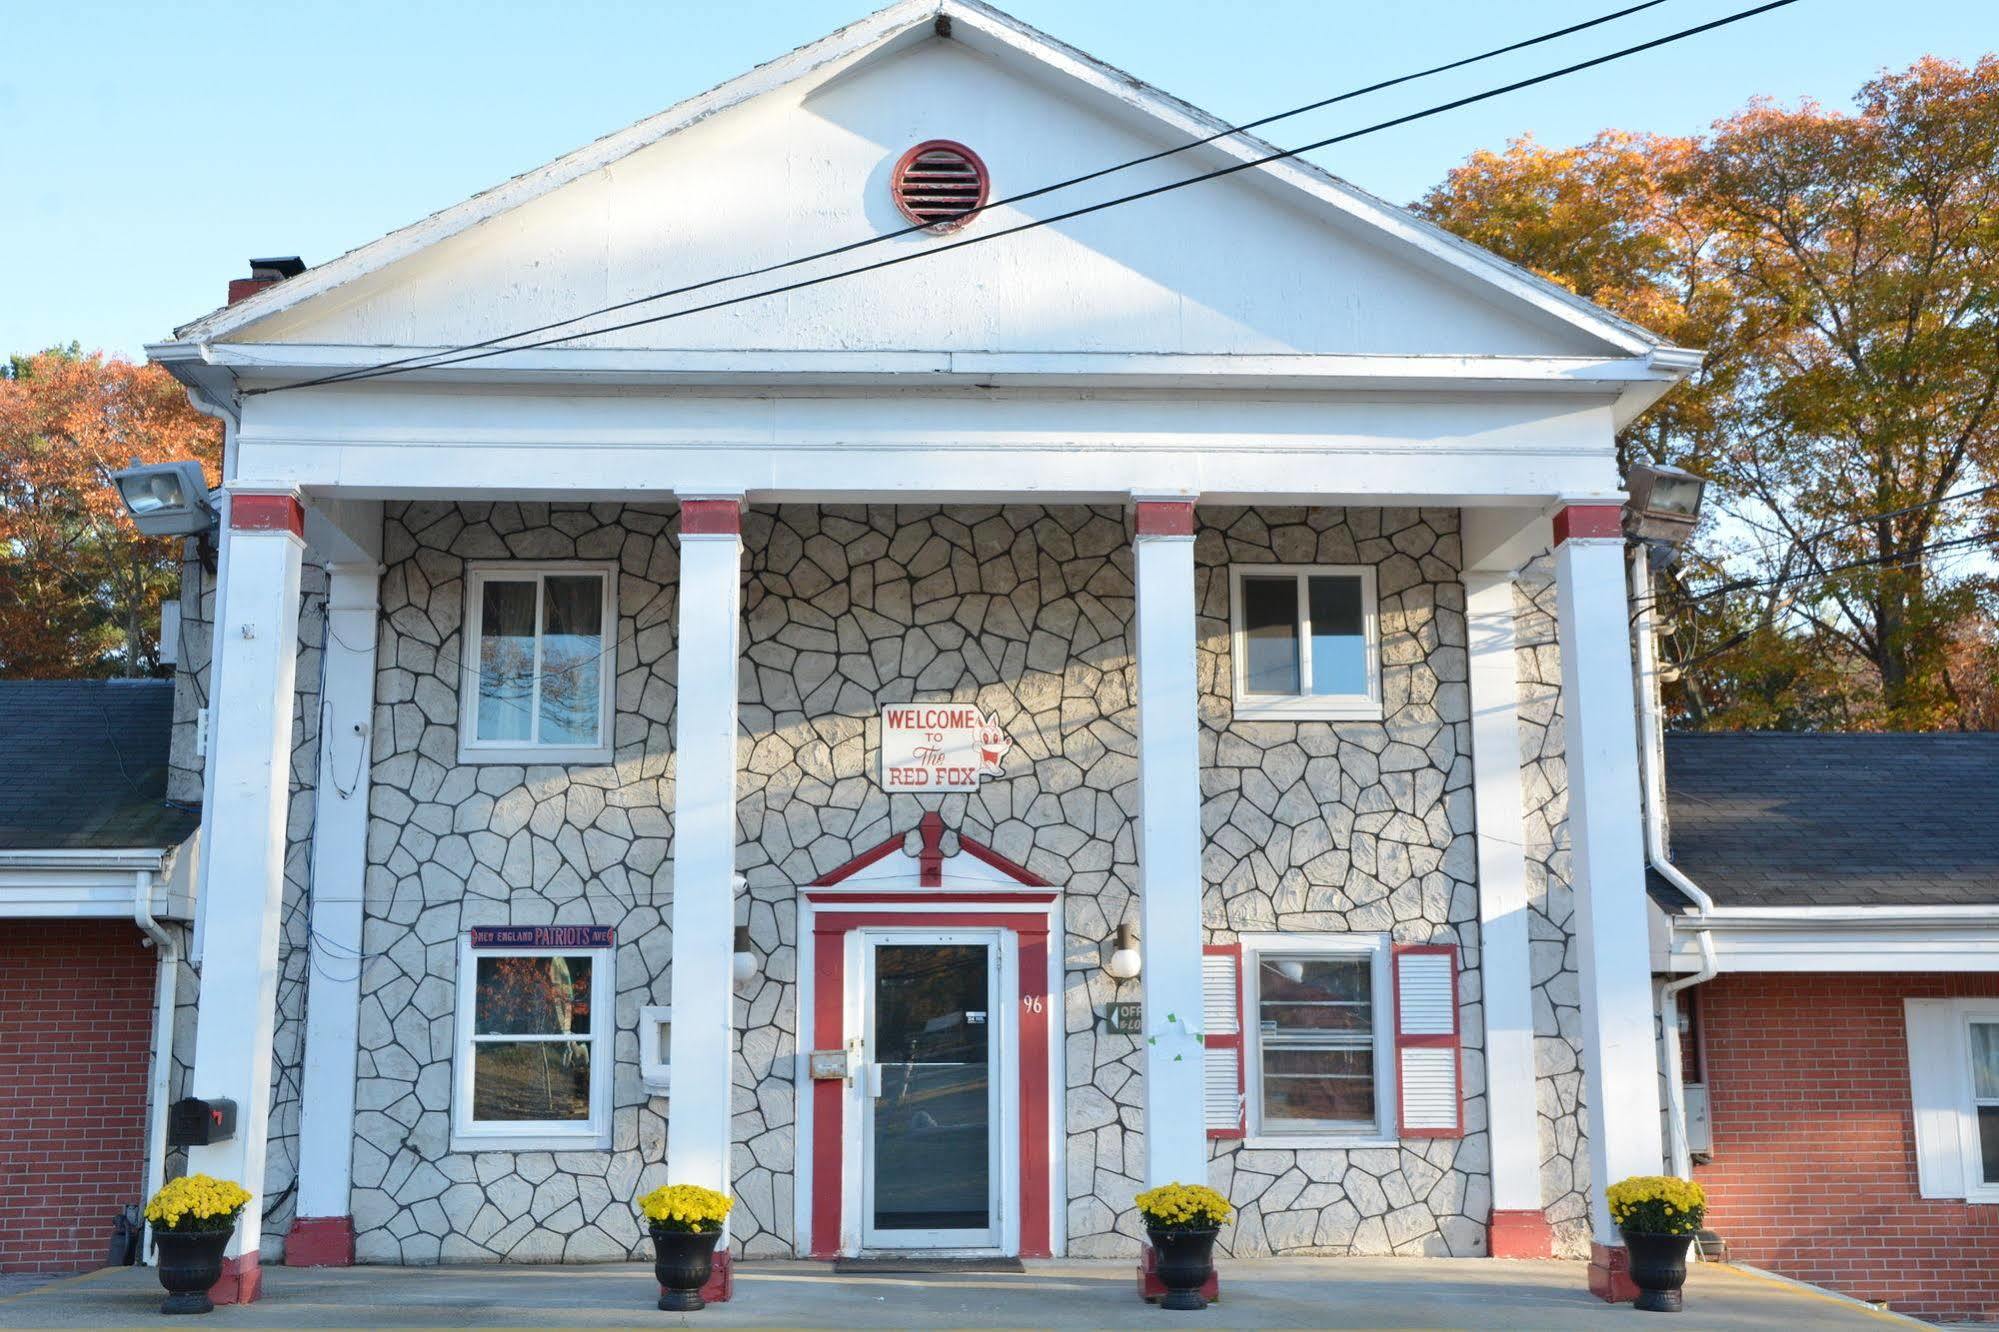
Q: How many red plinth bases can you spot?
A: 6